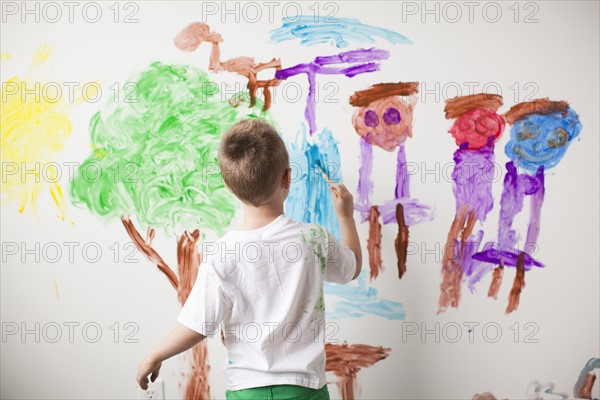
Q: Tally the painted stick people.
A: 3